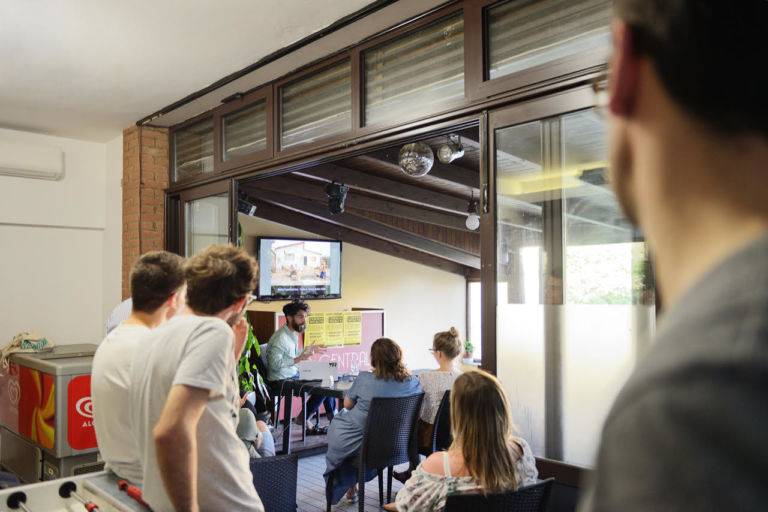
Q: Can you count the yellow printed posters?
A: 3